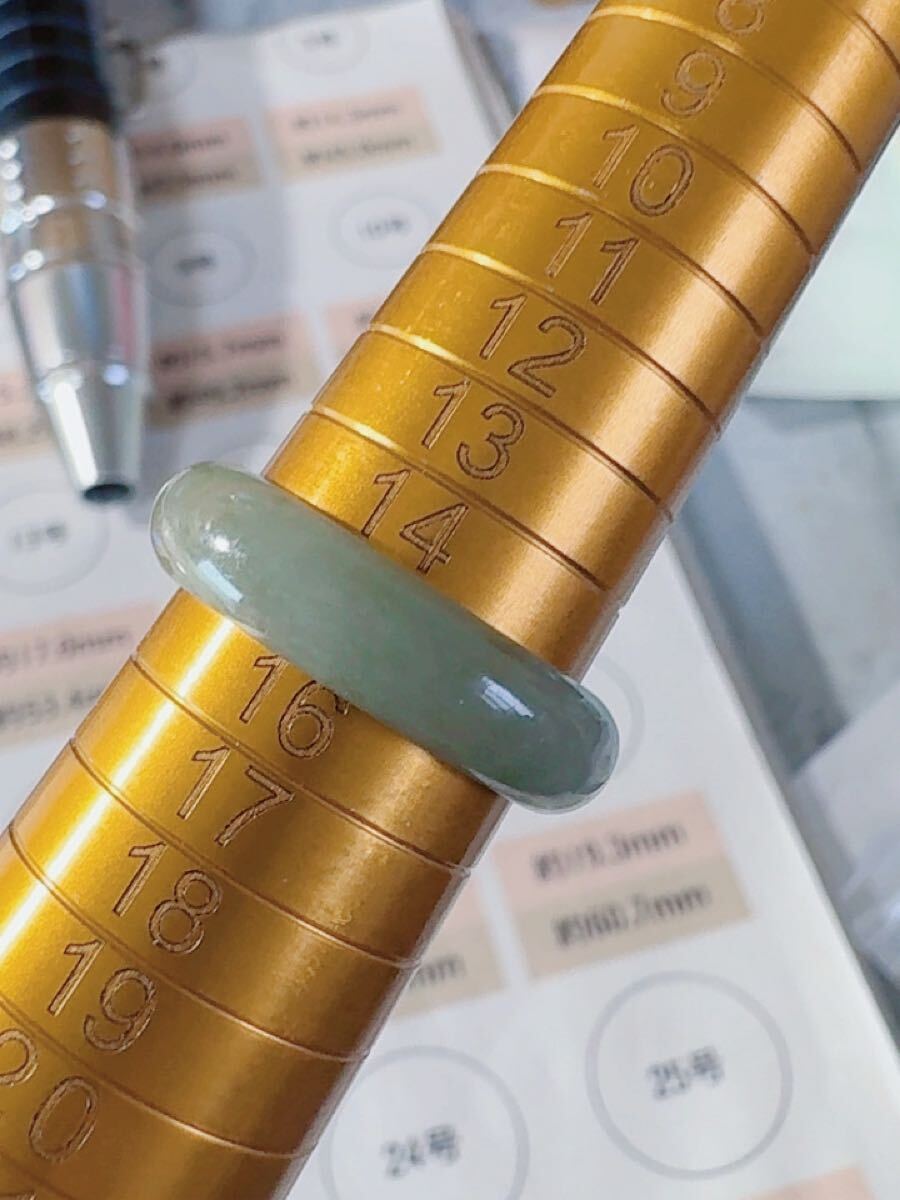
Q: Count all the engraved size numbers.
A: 12